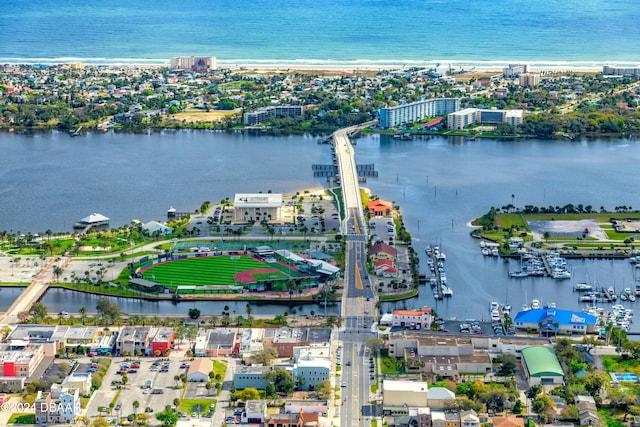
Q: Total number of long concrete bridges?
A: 1